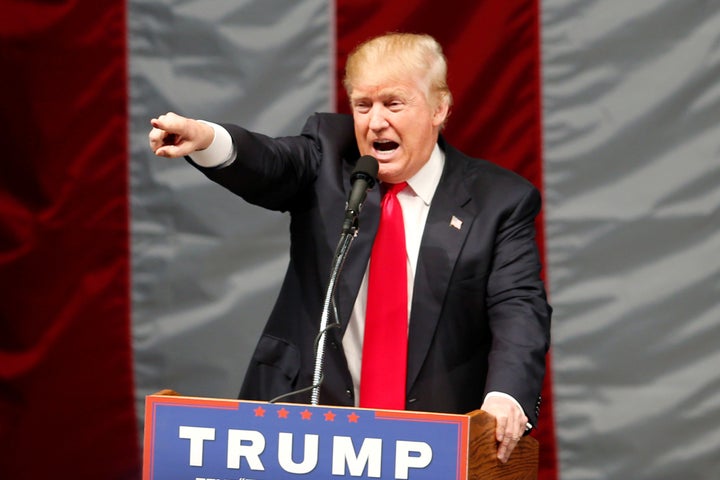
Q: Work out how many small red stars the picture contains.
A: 5